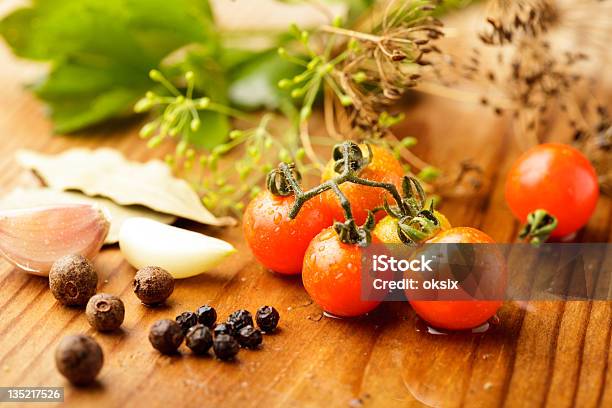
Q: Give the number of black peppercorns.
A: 8